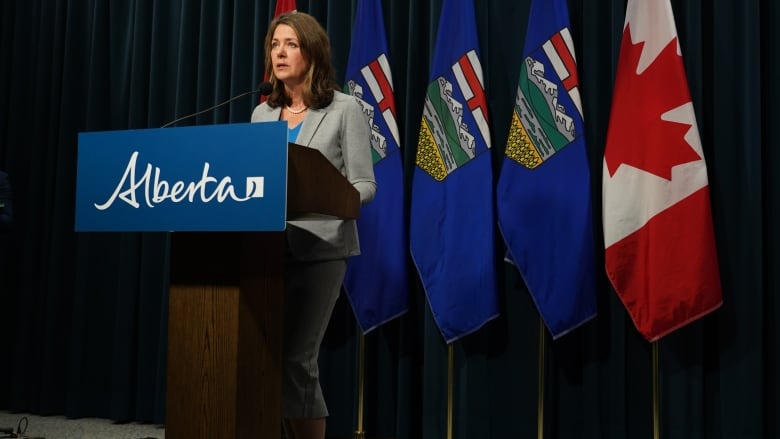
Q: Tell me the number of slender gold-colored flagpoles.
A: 4